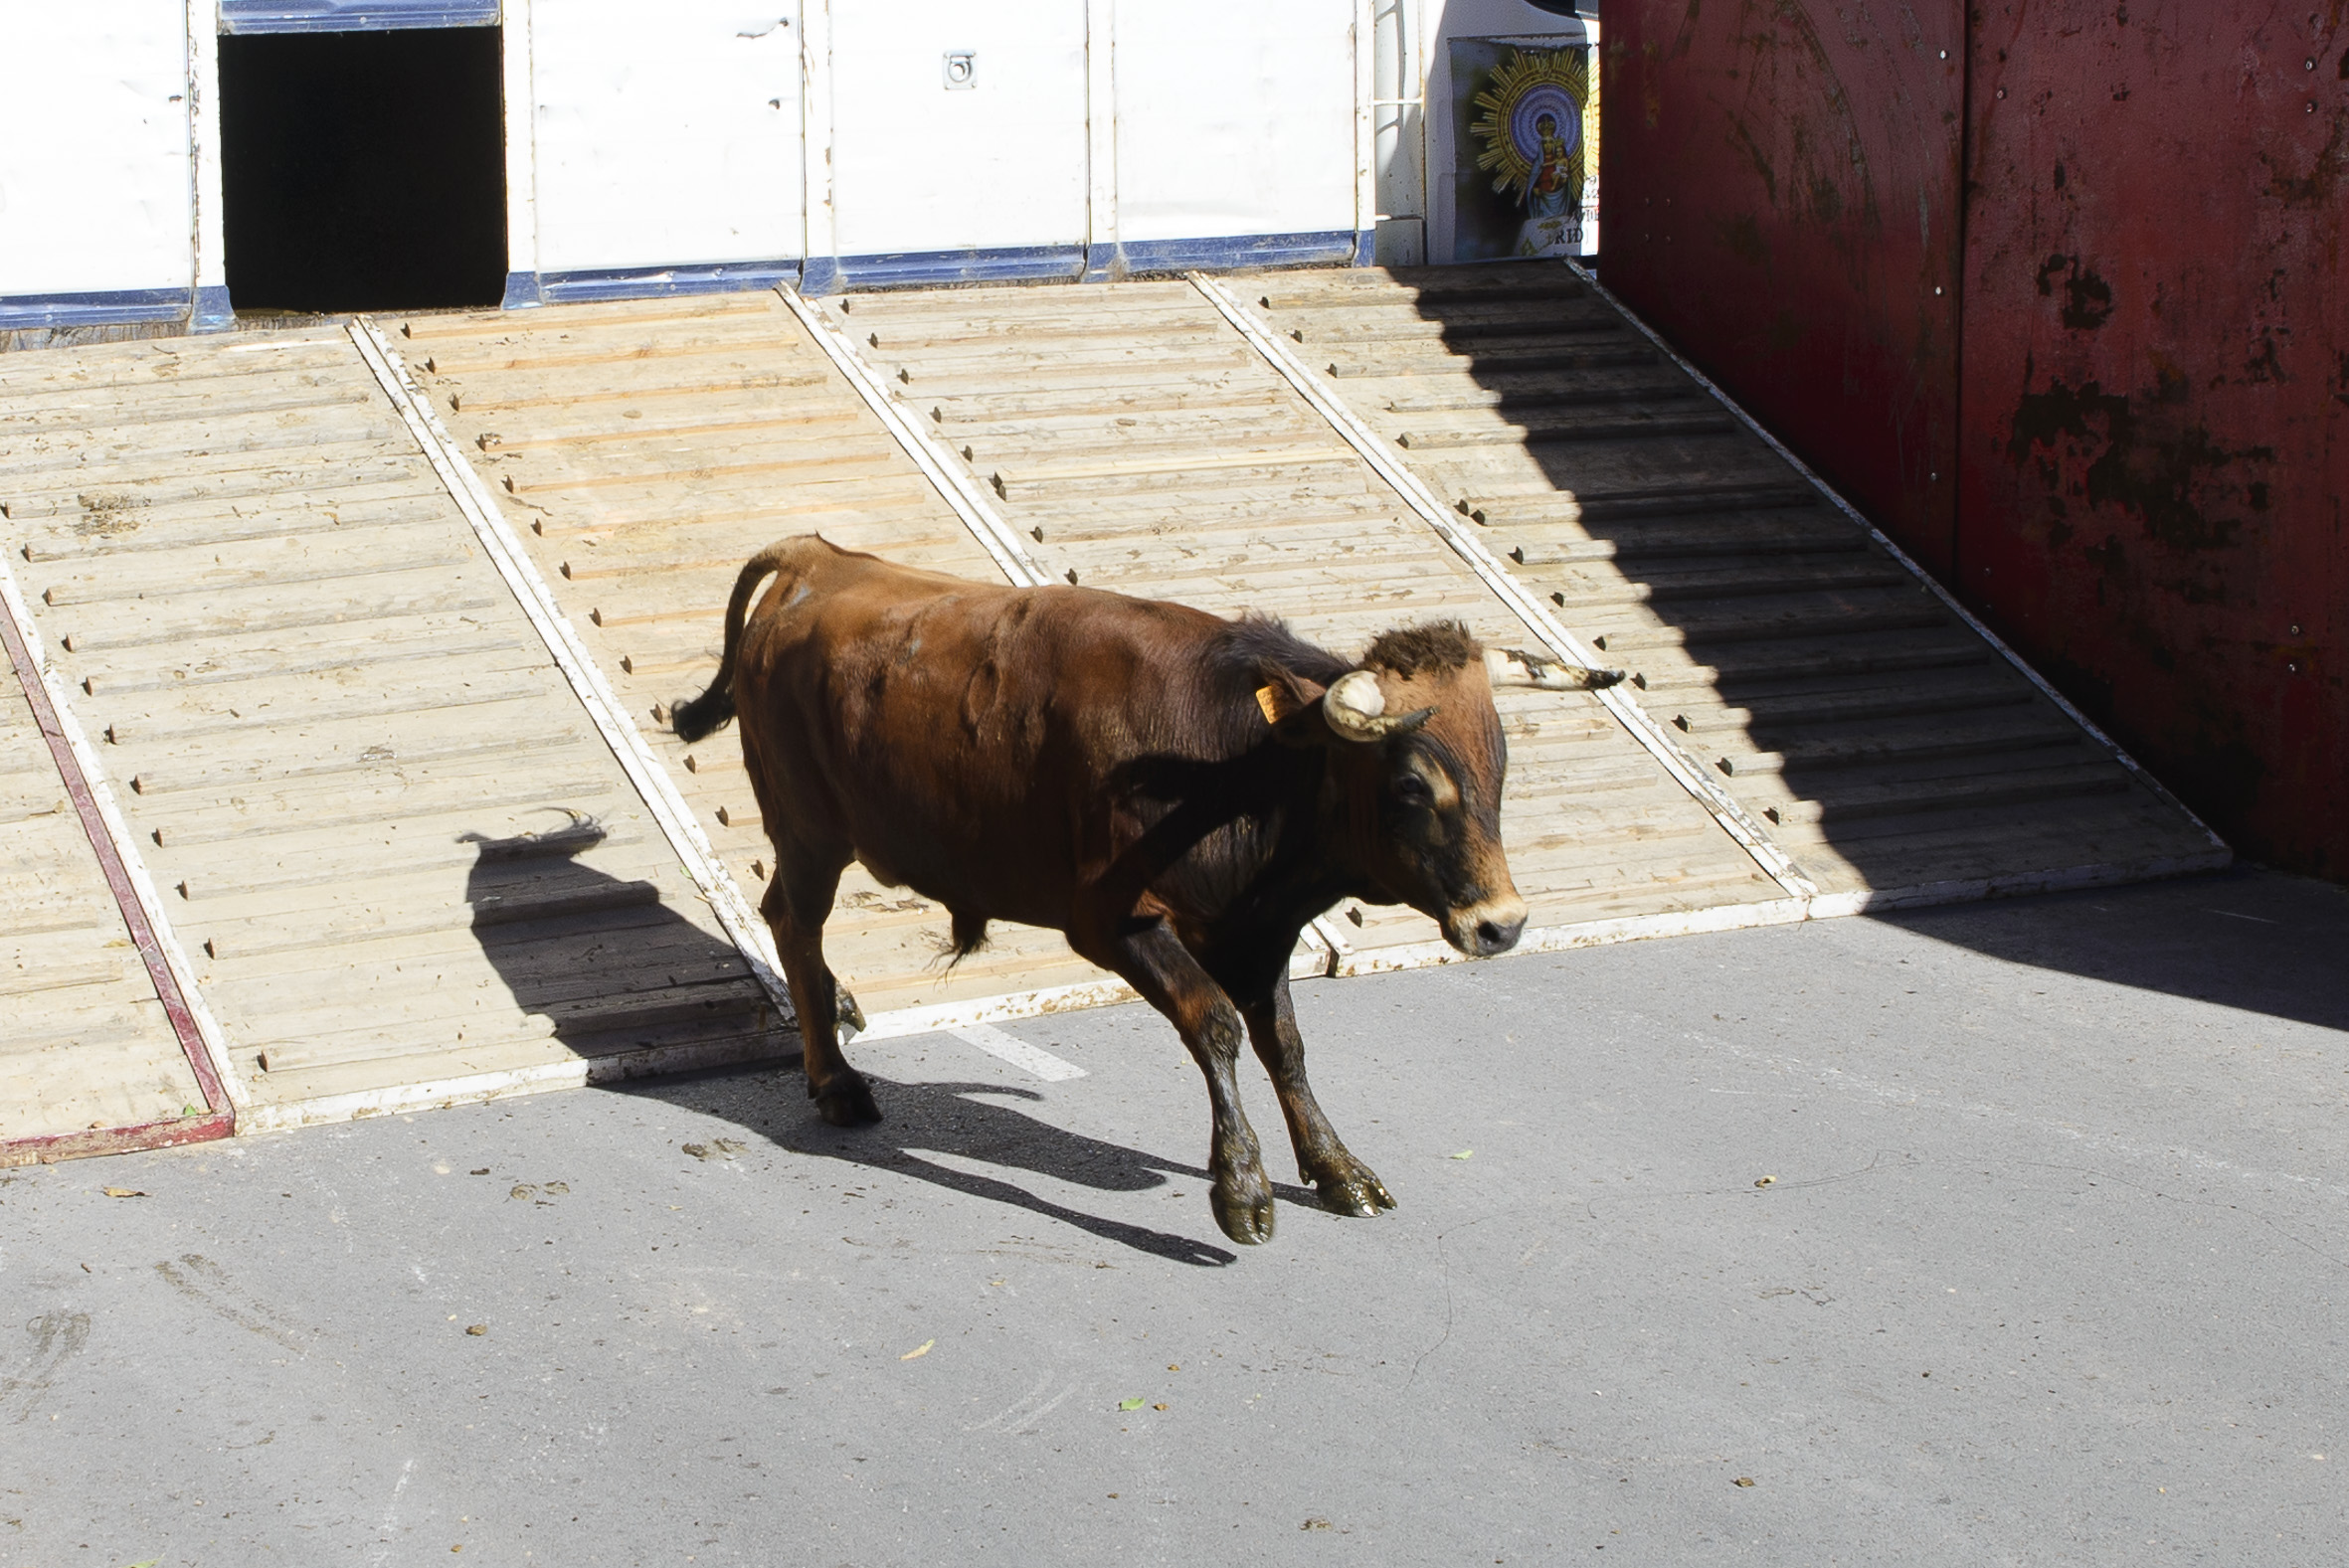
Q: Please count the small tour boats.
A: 0